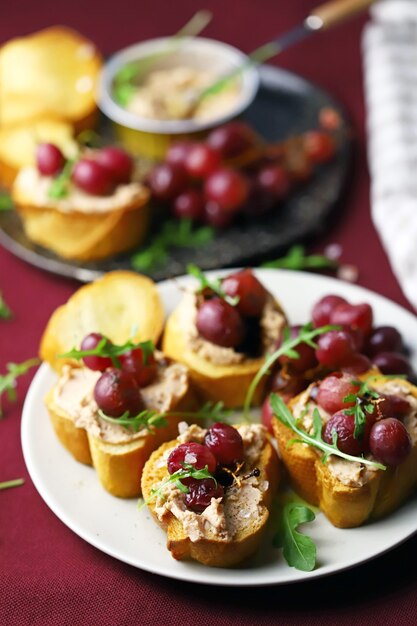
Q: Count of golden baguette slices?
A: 8